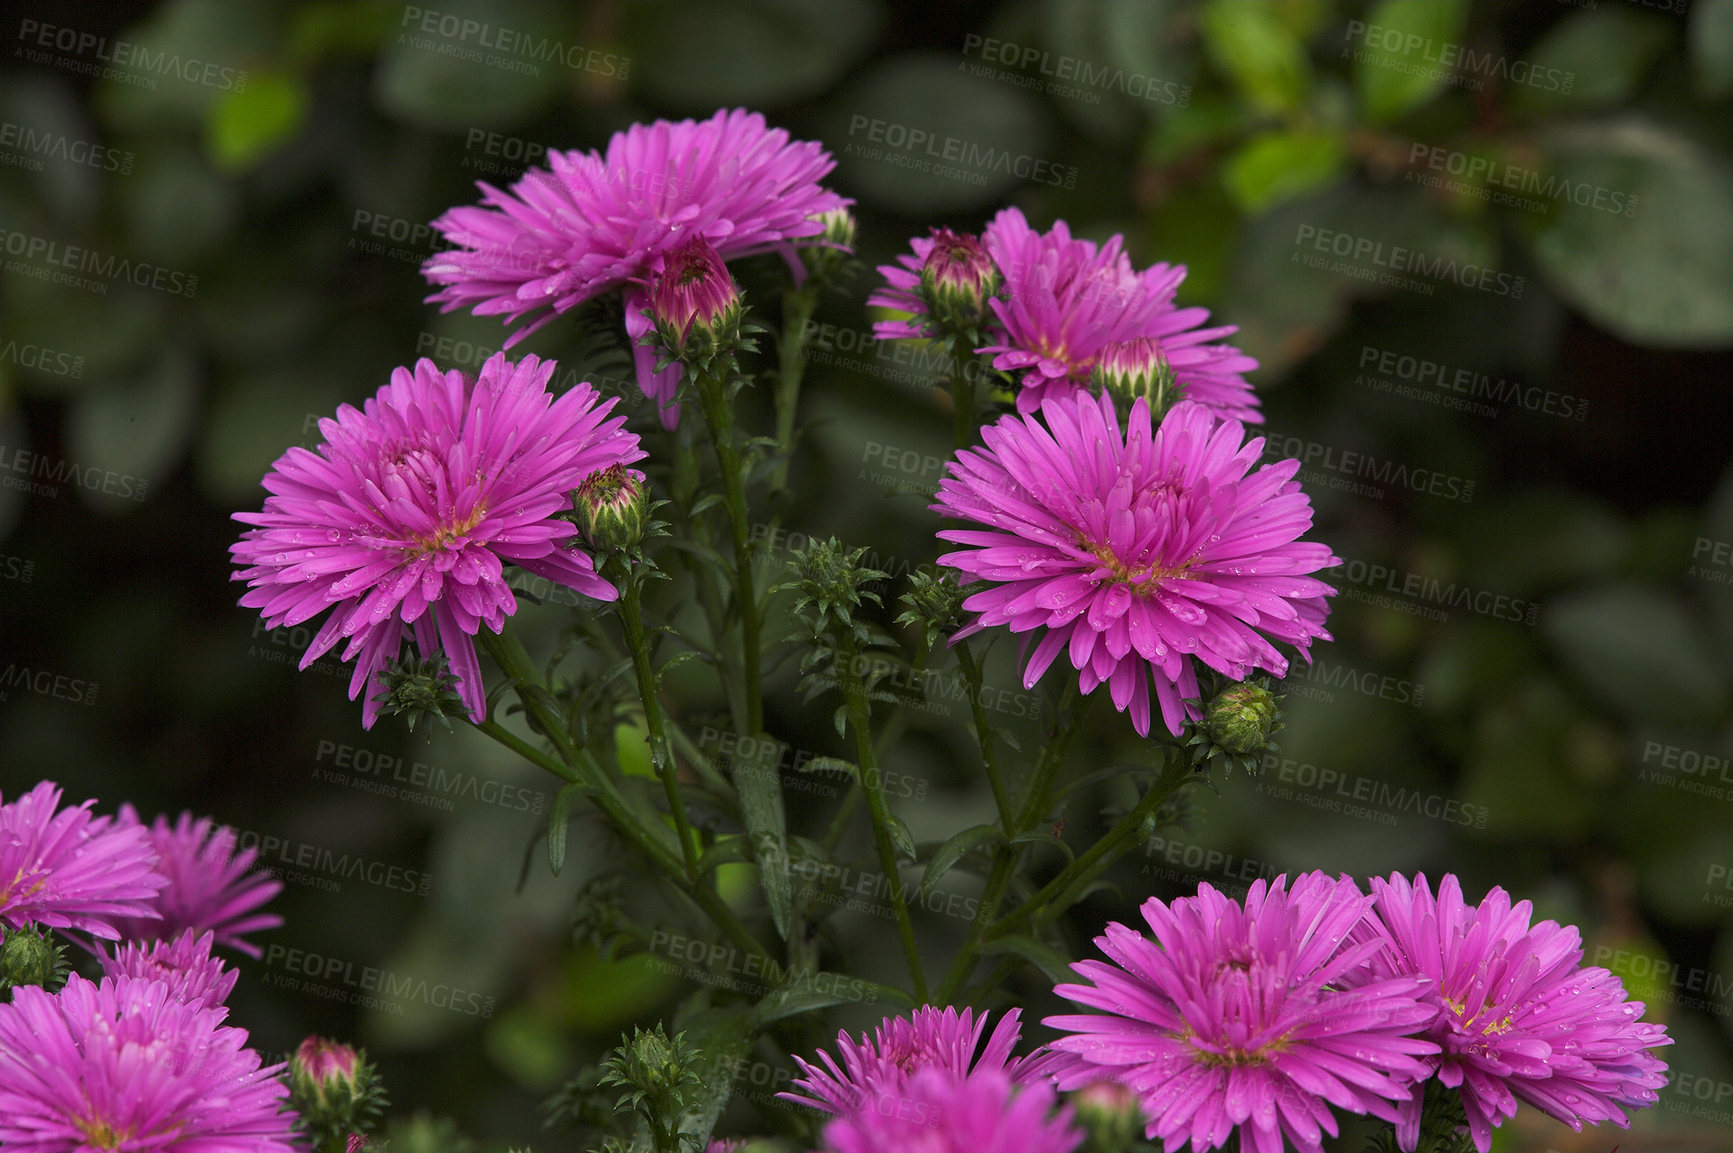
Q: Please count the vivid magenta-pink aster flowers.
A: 12